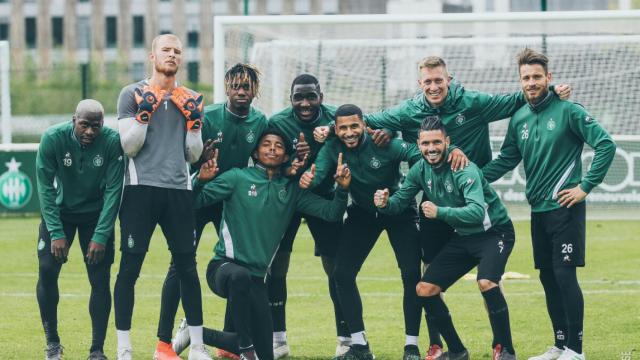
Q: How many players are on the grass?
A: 9